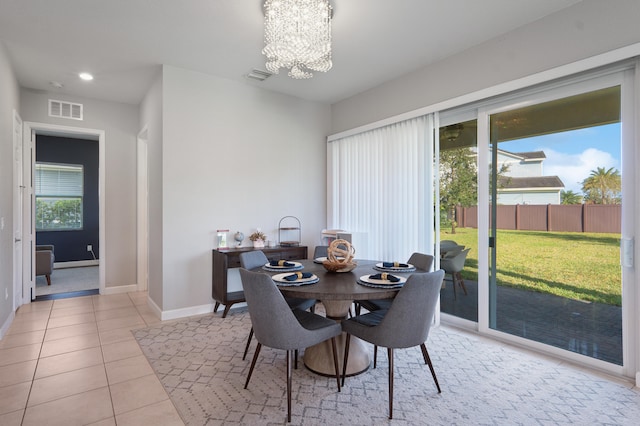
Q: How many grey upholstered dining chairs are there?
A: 5